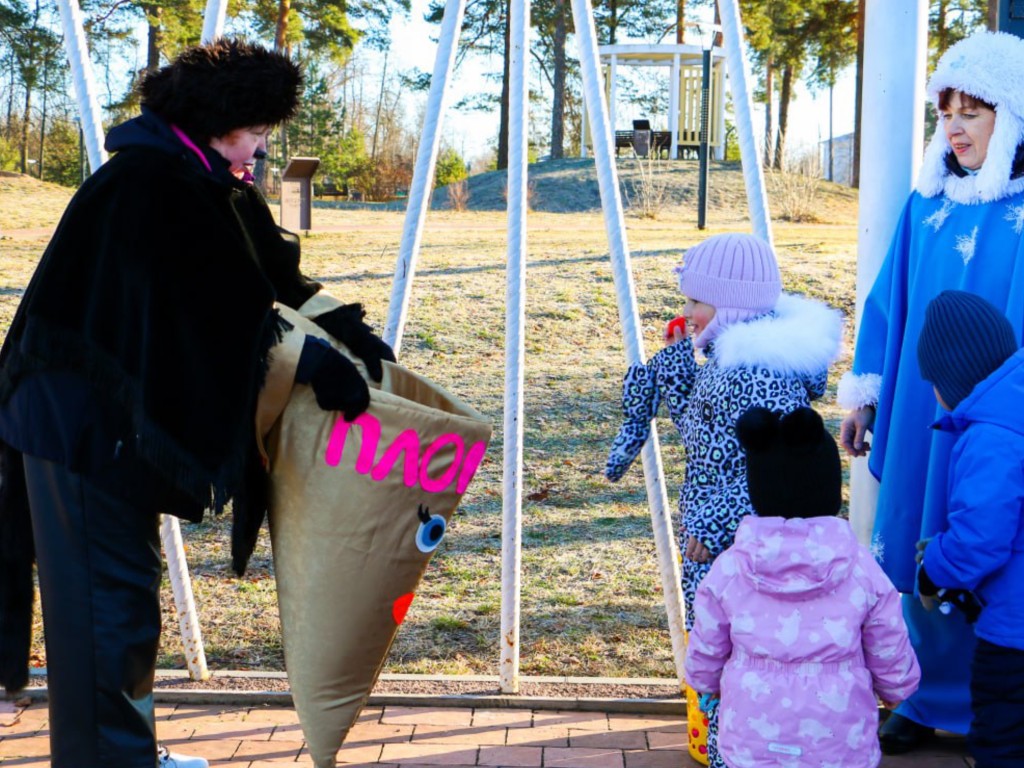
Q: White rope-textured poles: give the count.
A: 6